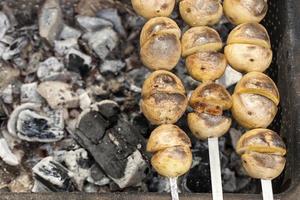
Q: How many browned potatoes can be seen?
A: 11